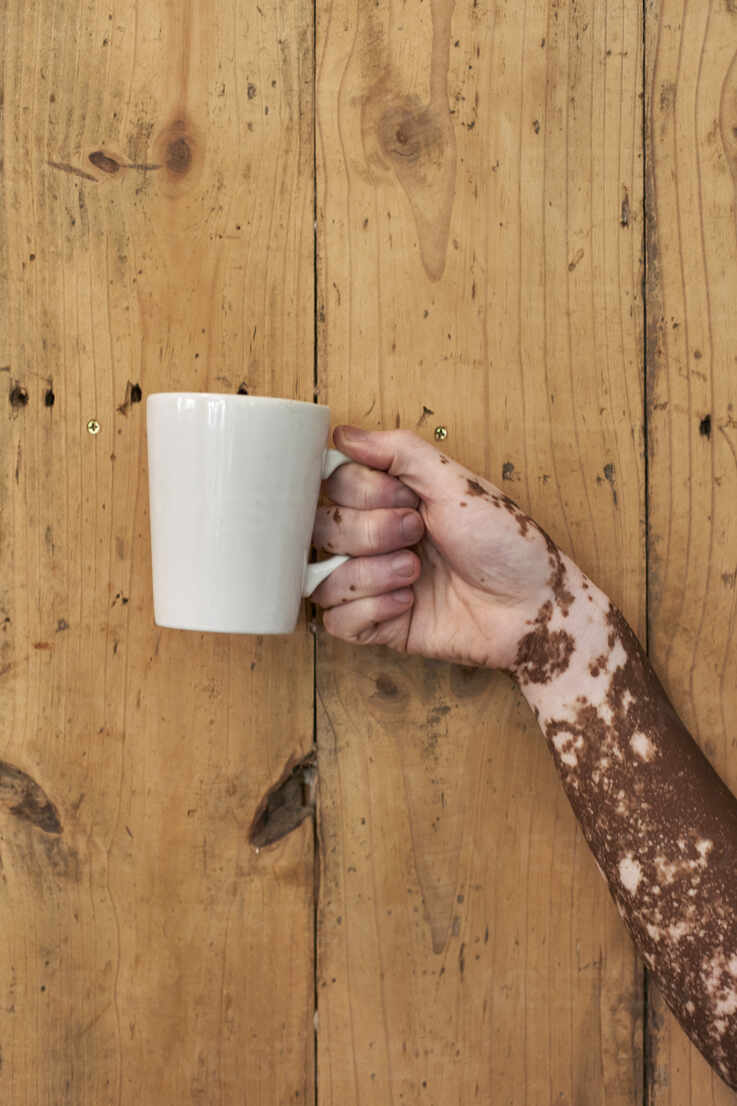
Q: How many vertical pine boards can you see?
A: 3